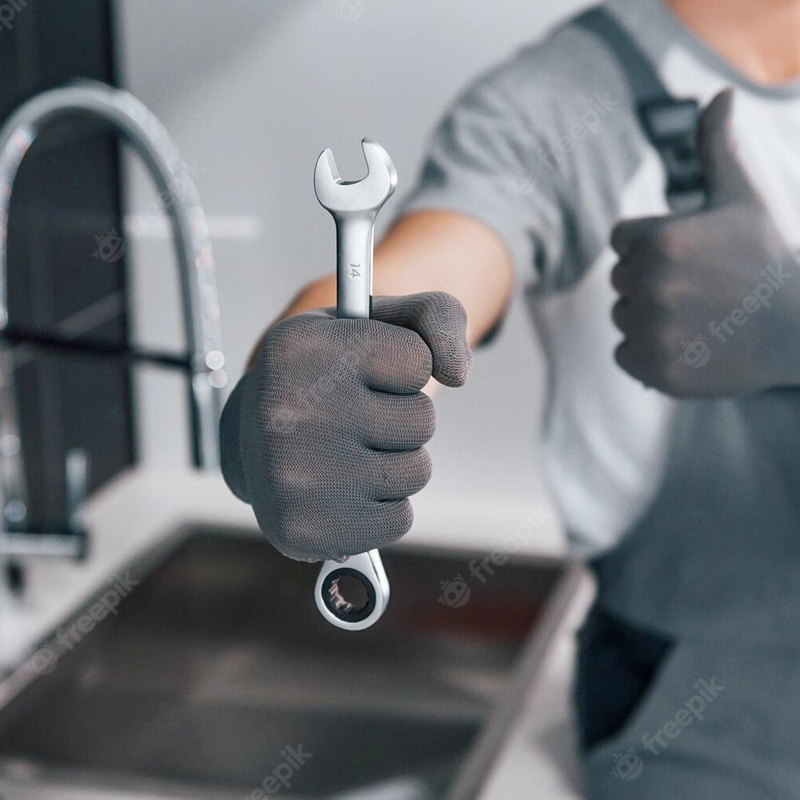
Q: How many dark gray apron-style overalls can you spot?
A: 1